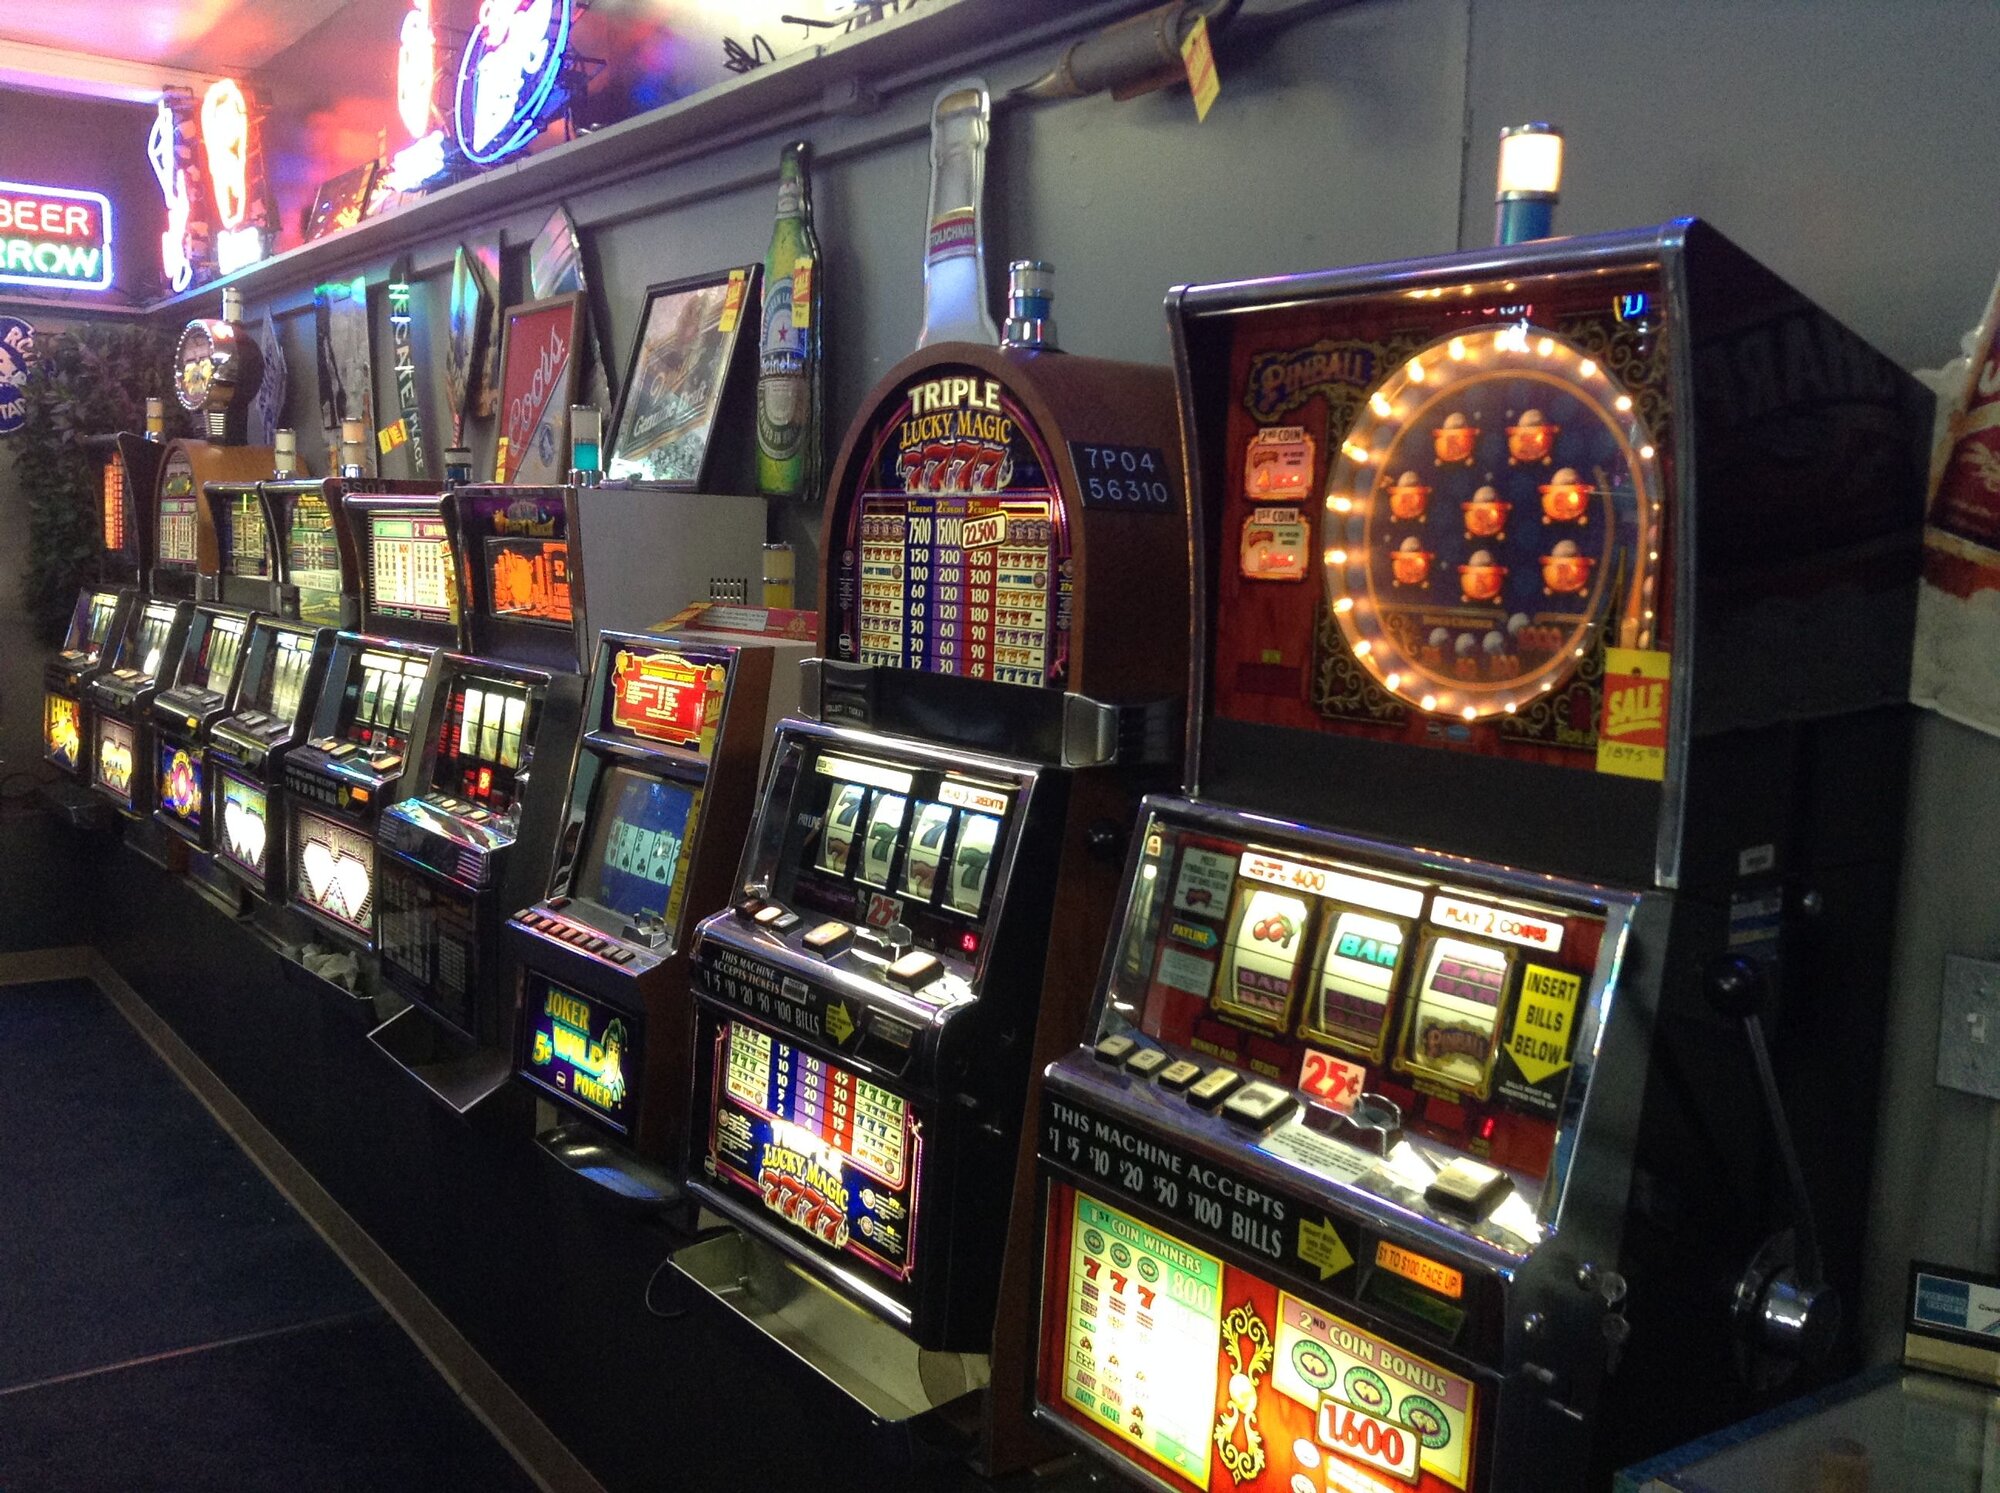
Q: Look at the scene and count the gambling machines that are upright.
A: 9